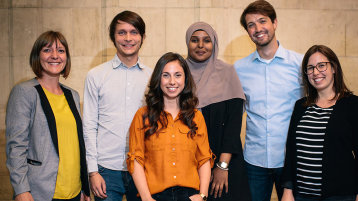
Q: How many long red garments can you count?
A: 0